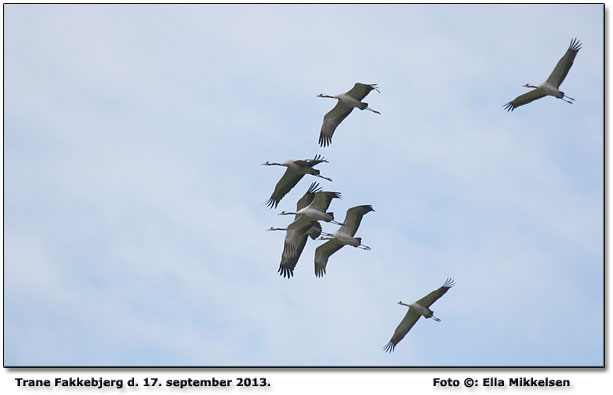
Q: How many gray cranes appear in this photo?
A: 7